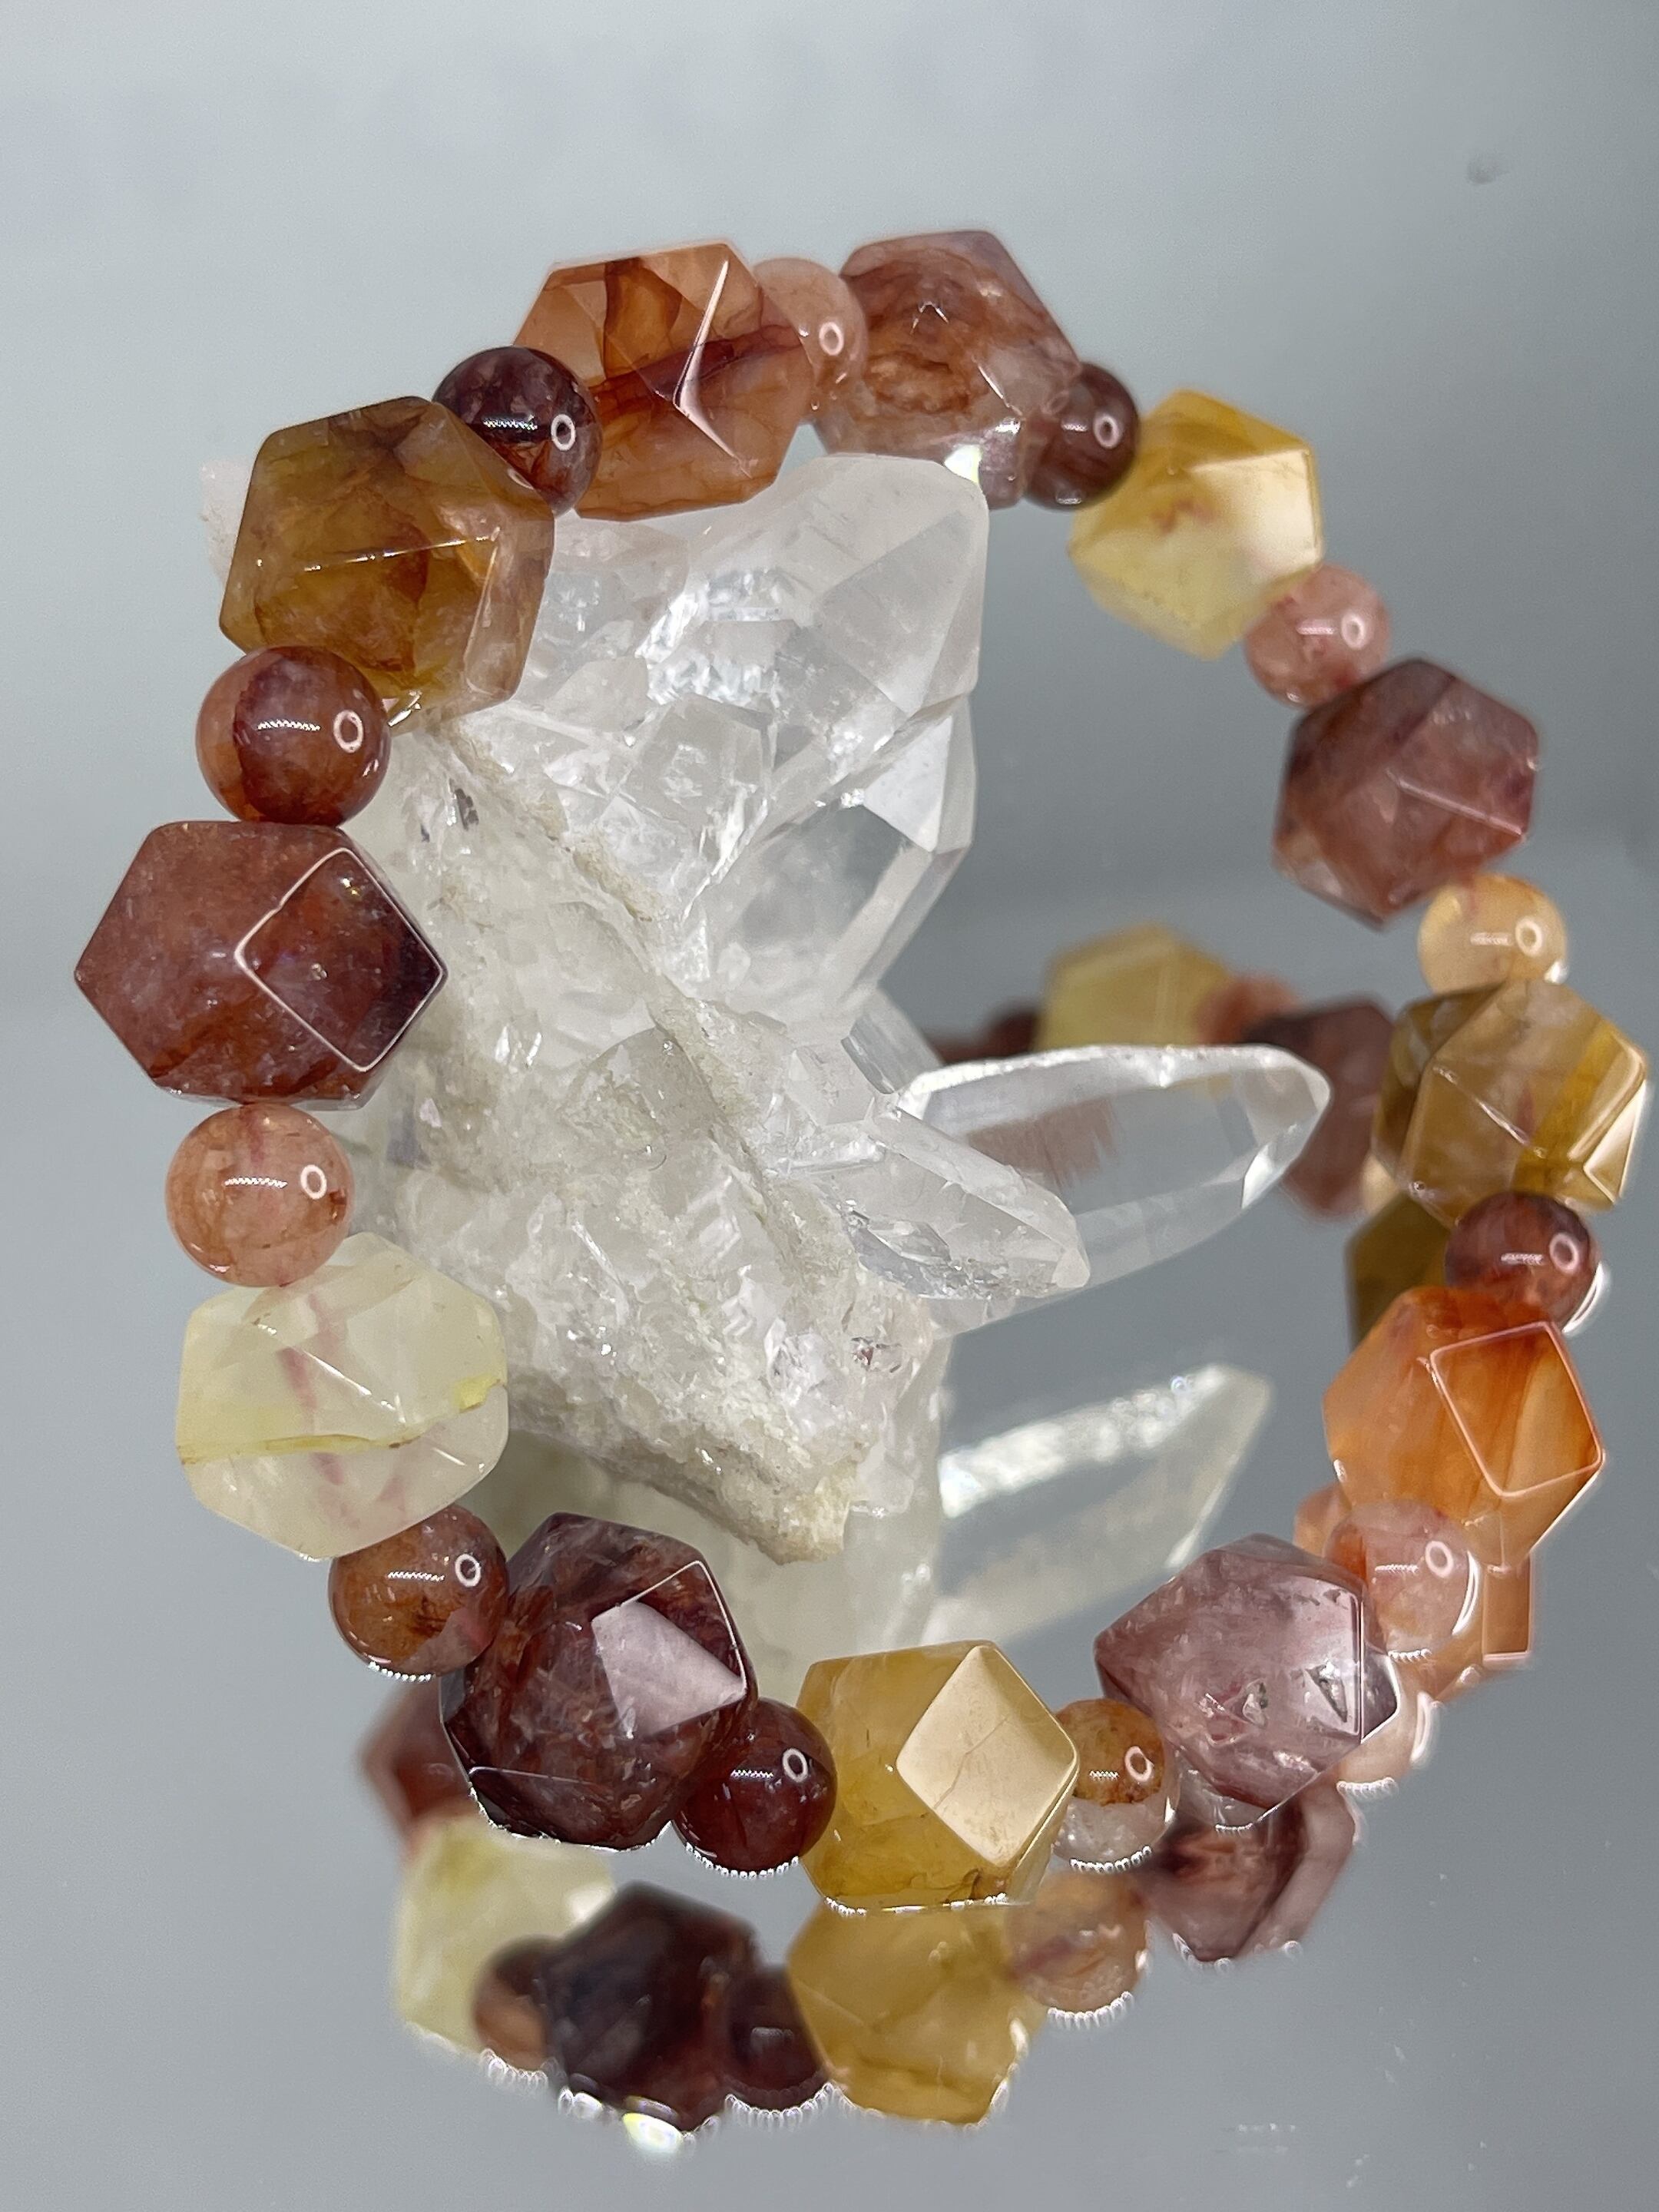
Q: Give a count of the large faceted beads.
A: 12